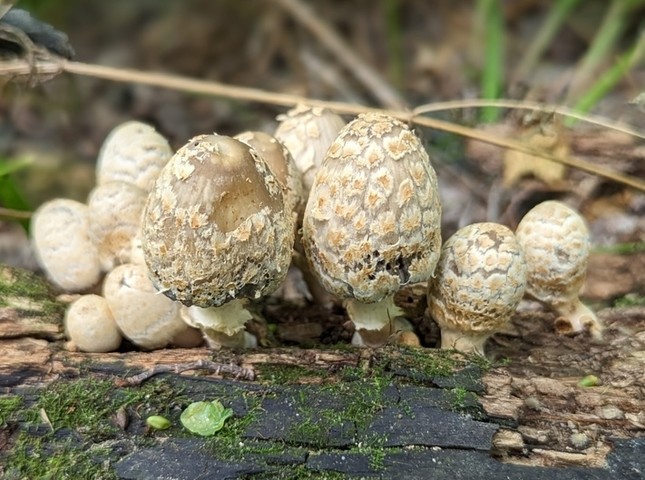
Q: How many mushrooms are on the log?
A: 11